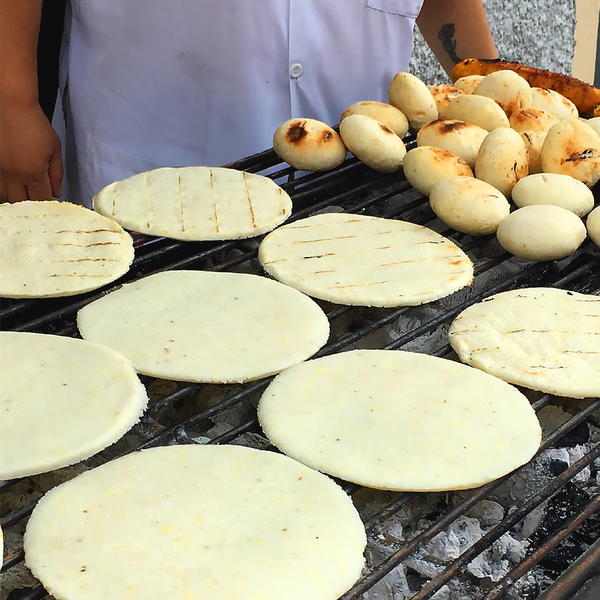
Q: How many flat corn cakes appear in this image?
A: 8